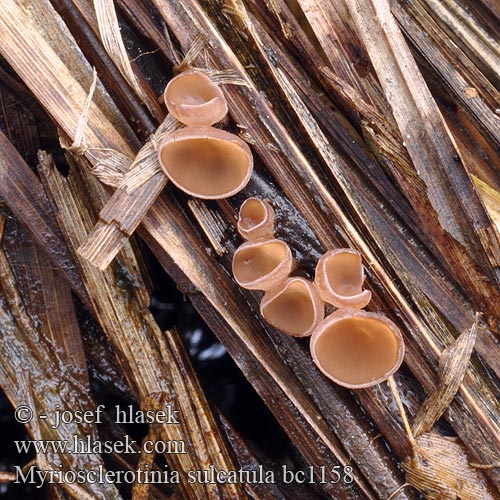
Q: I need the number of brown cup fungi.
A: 7